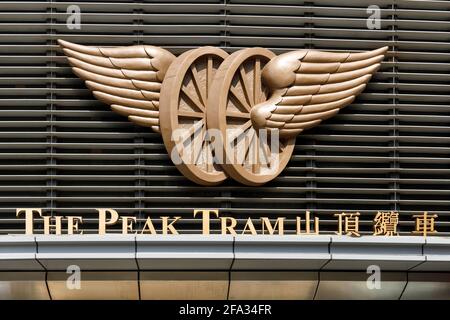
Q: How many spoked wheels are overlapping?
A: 2